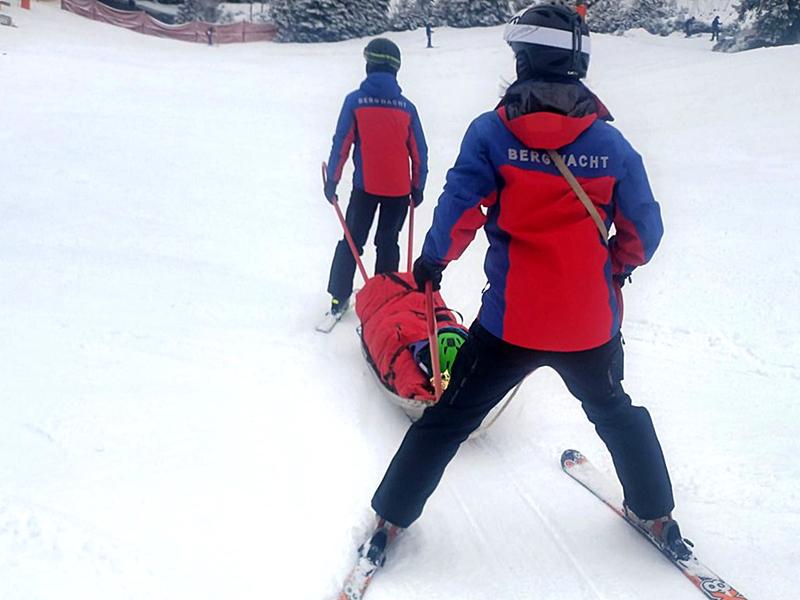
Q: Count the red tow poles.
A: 3